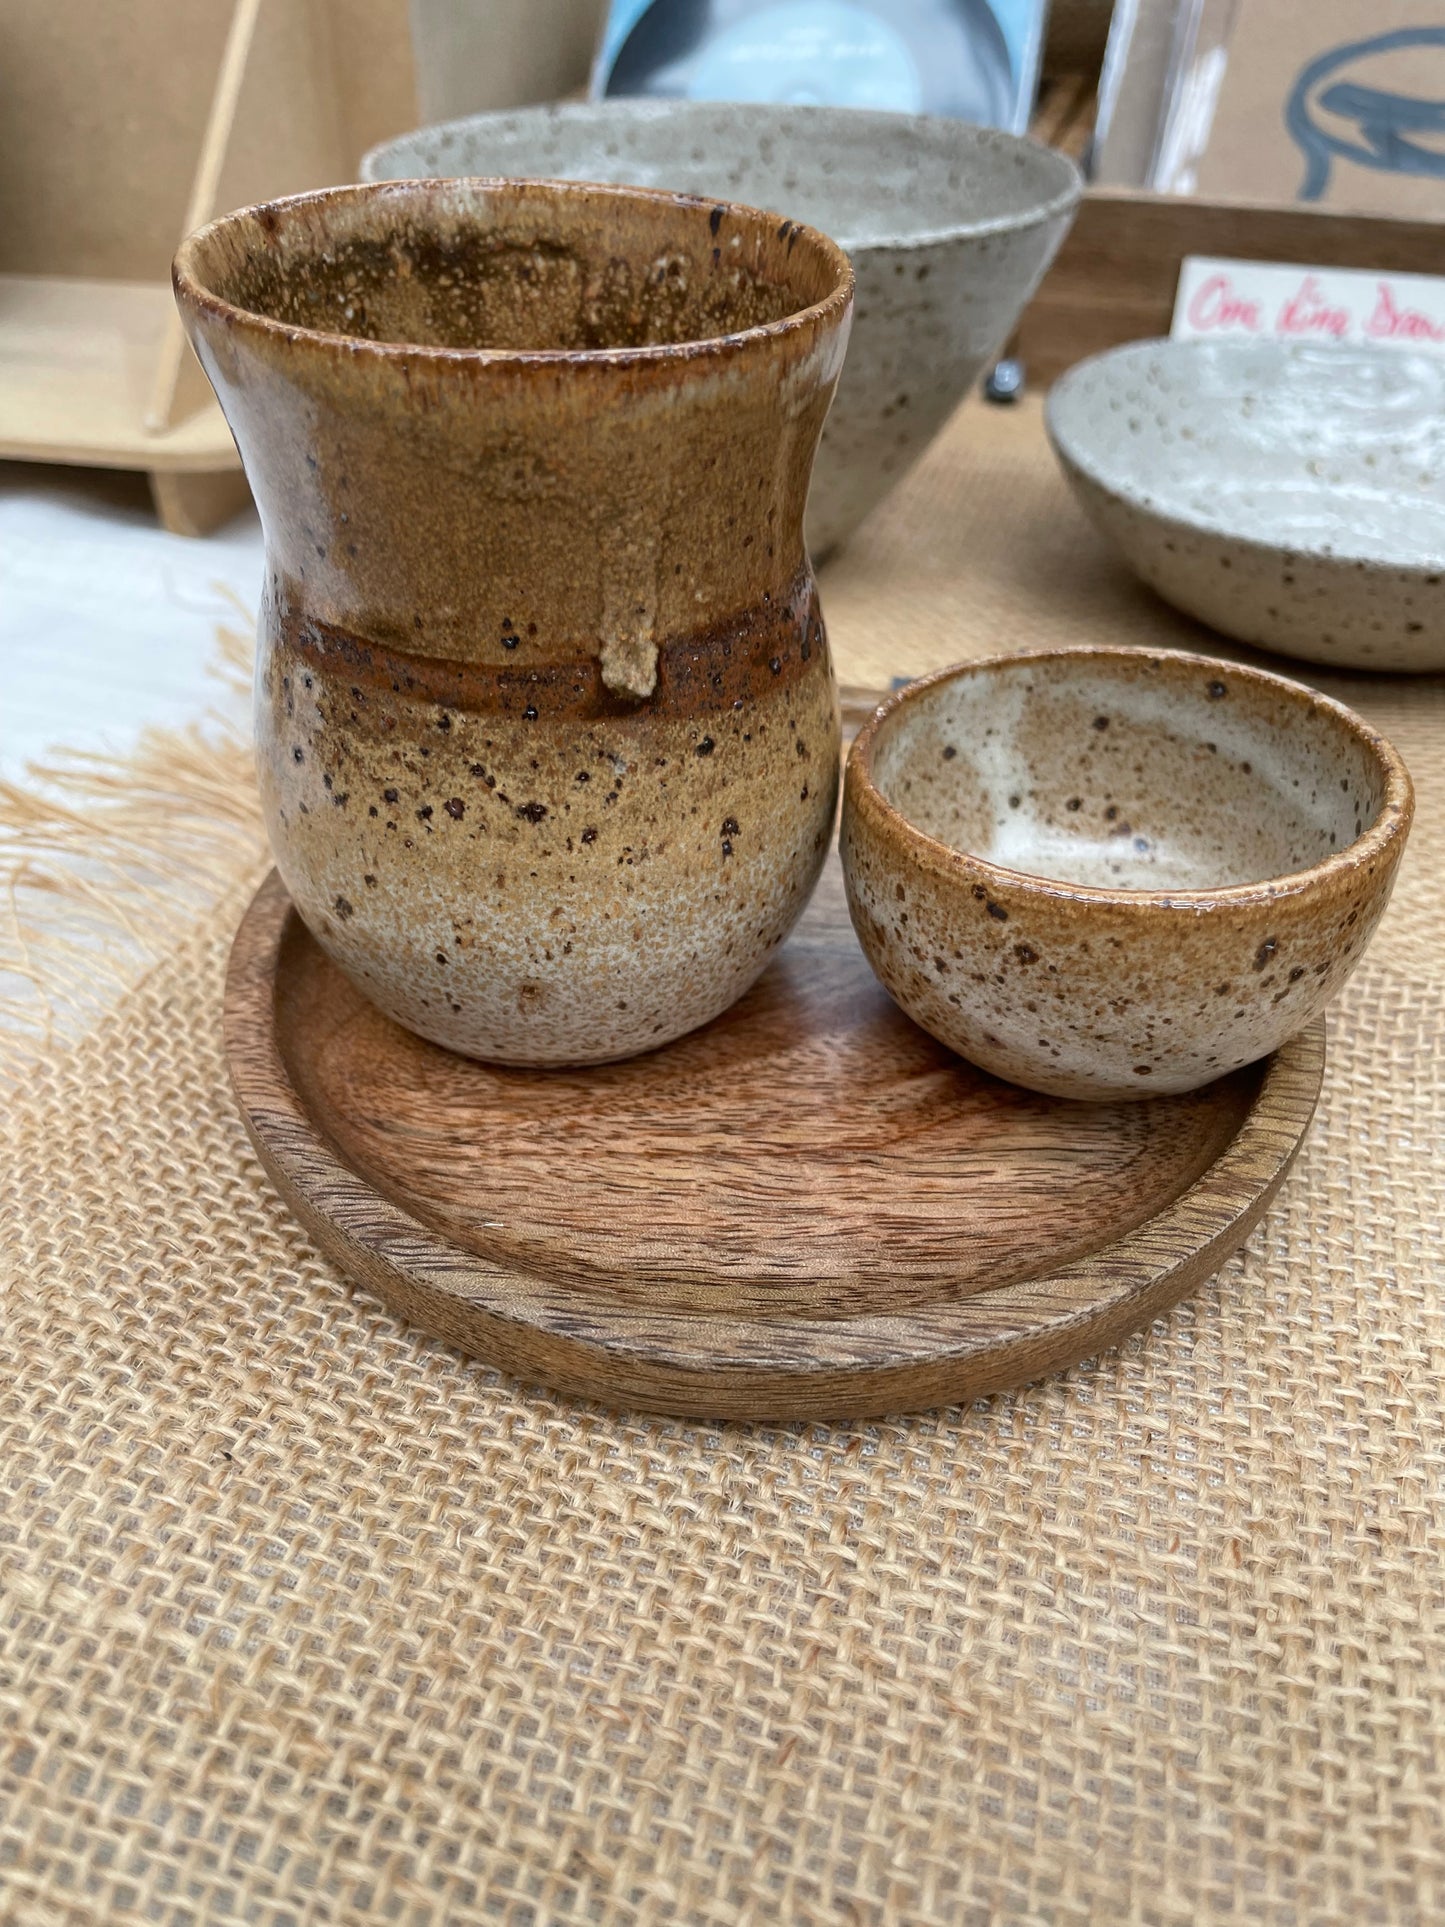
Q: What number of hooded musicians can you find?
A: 0